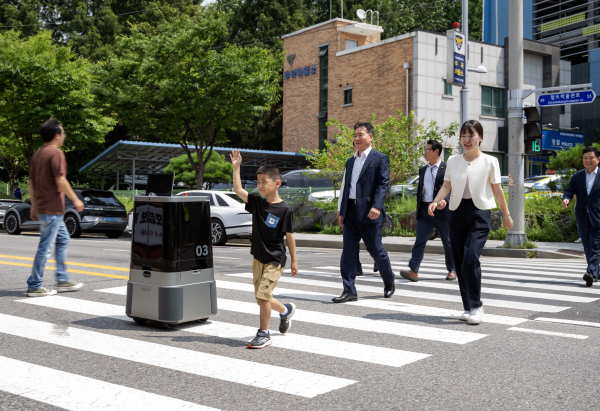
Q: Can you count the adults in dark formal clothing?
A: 3